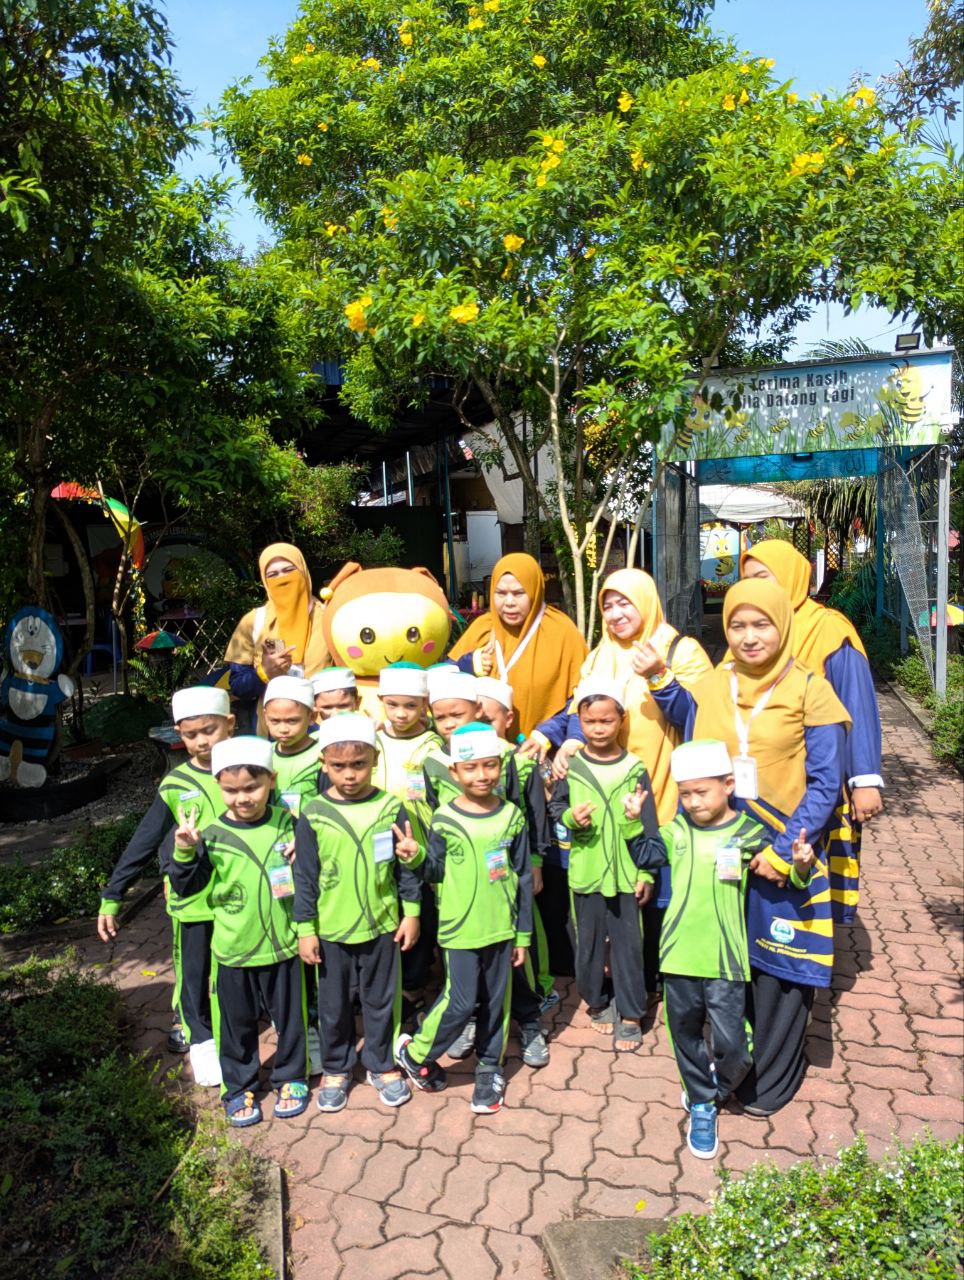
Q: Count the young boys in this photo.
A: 11